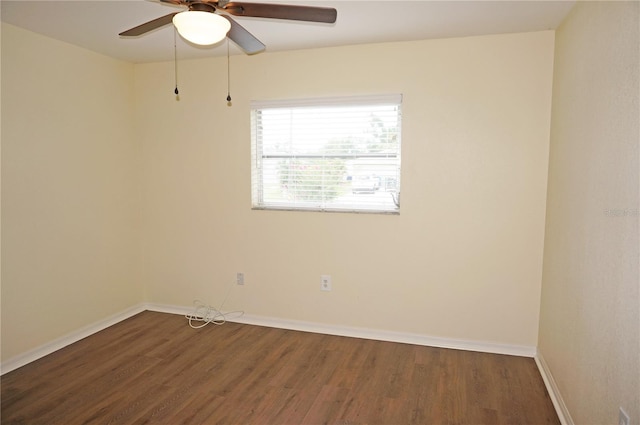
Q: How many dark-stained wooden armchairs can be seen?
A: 0